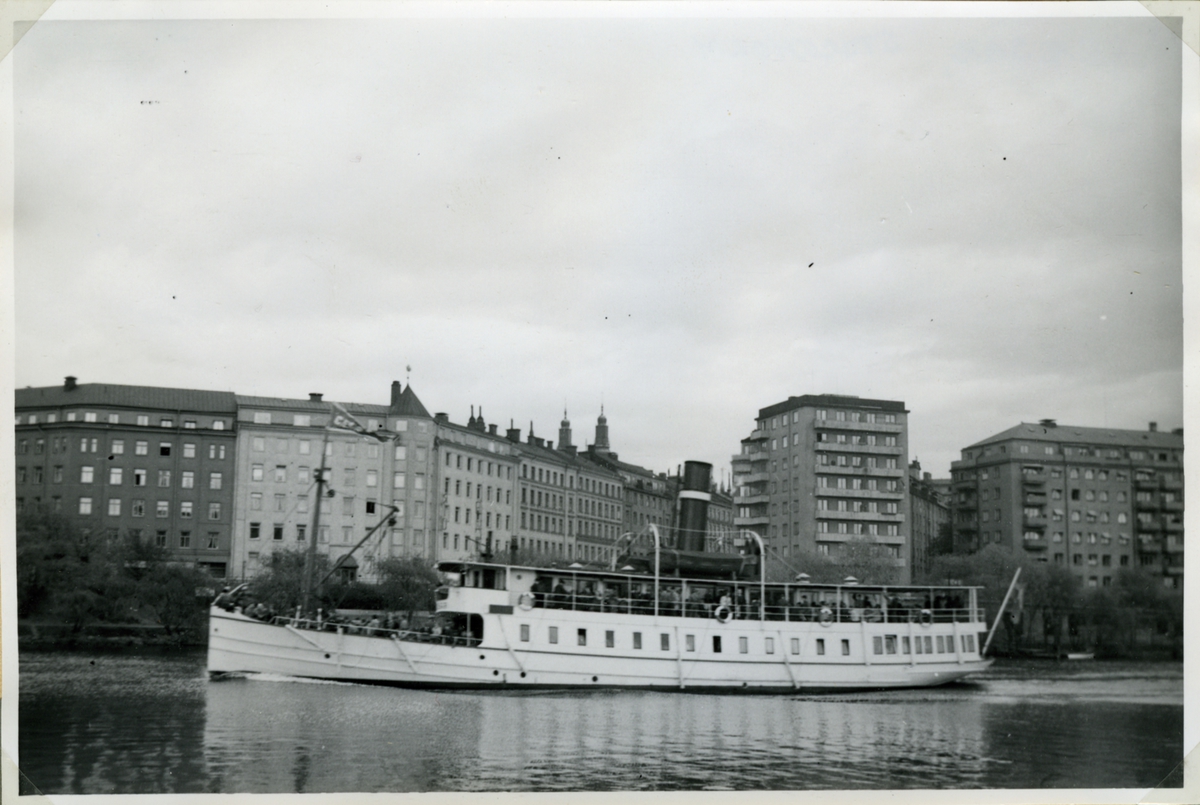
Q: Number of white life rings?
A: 4